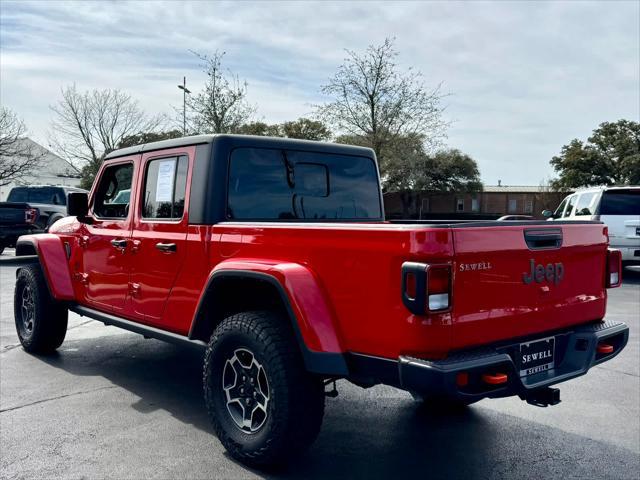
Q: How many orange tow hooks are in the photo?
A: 2